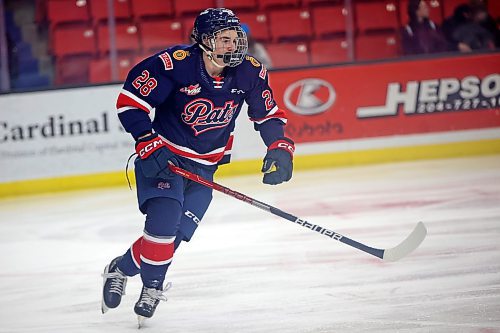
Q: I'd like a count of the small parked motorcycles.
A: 0